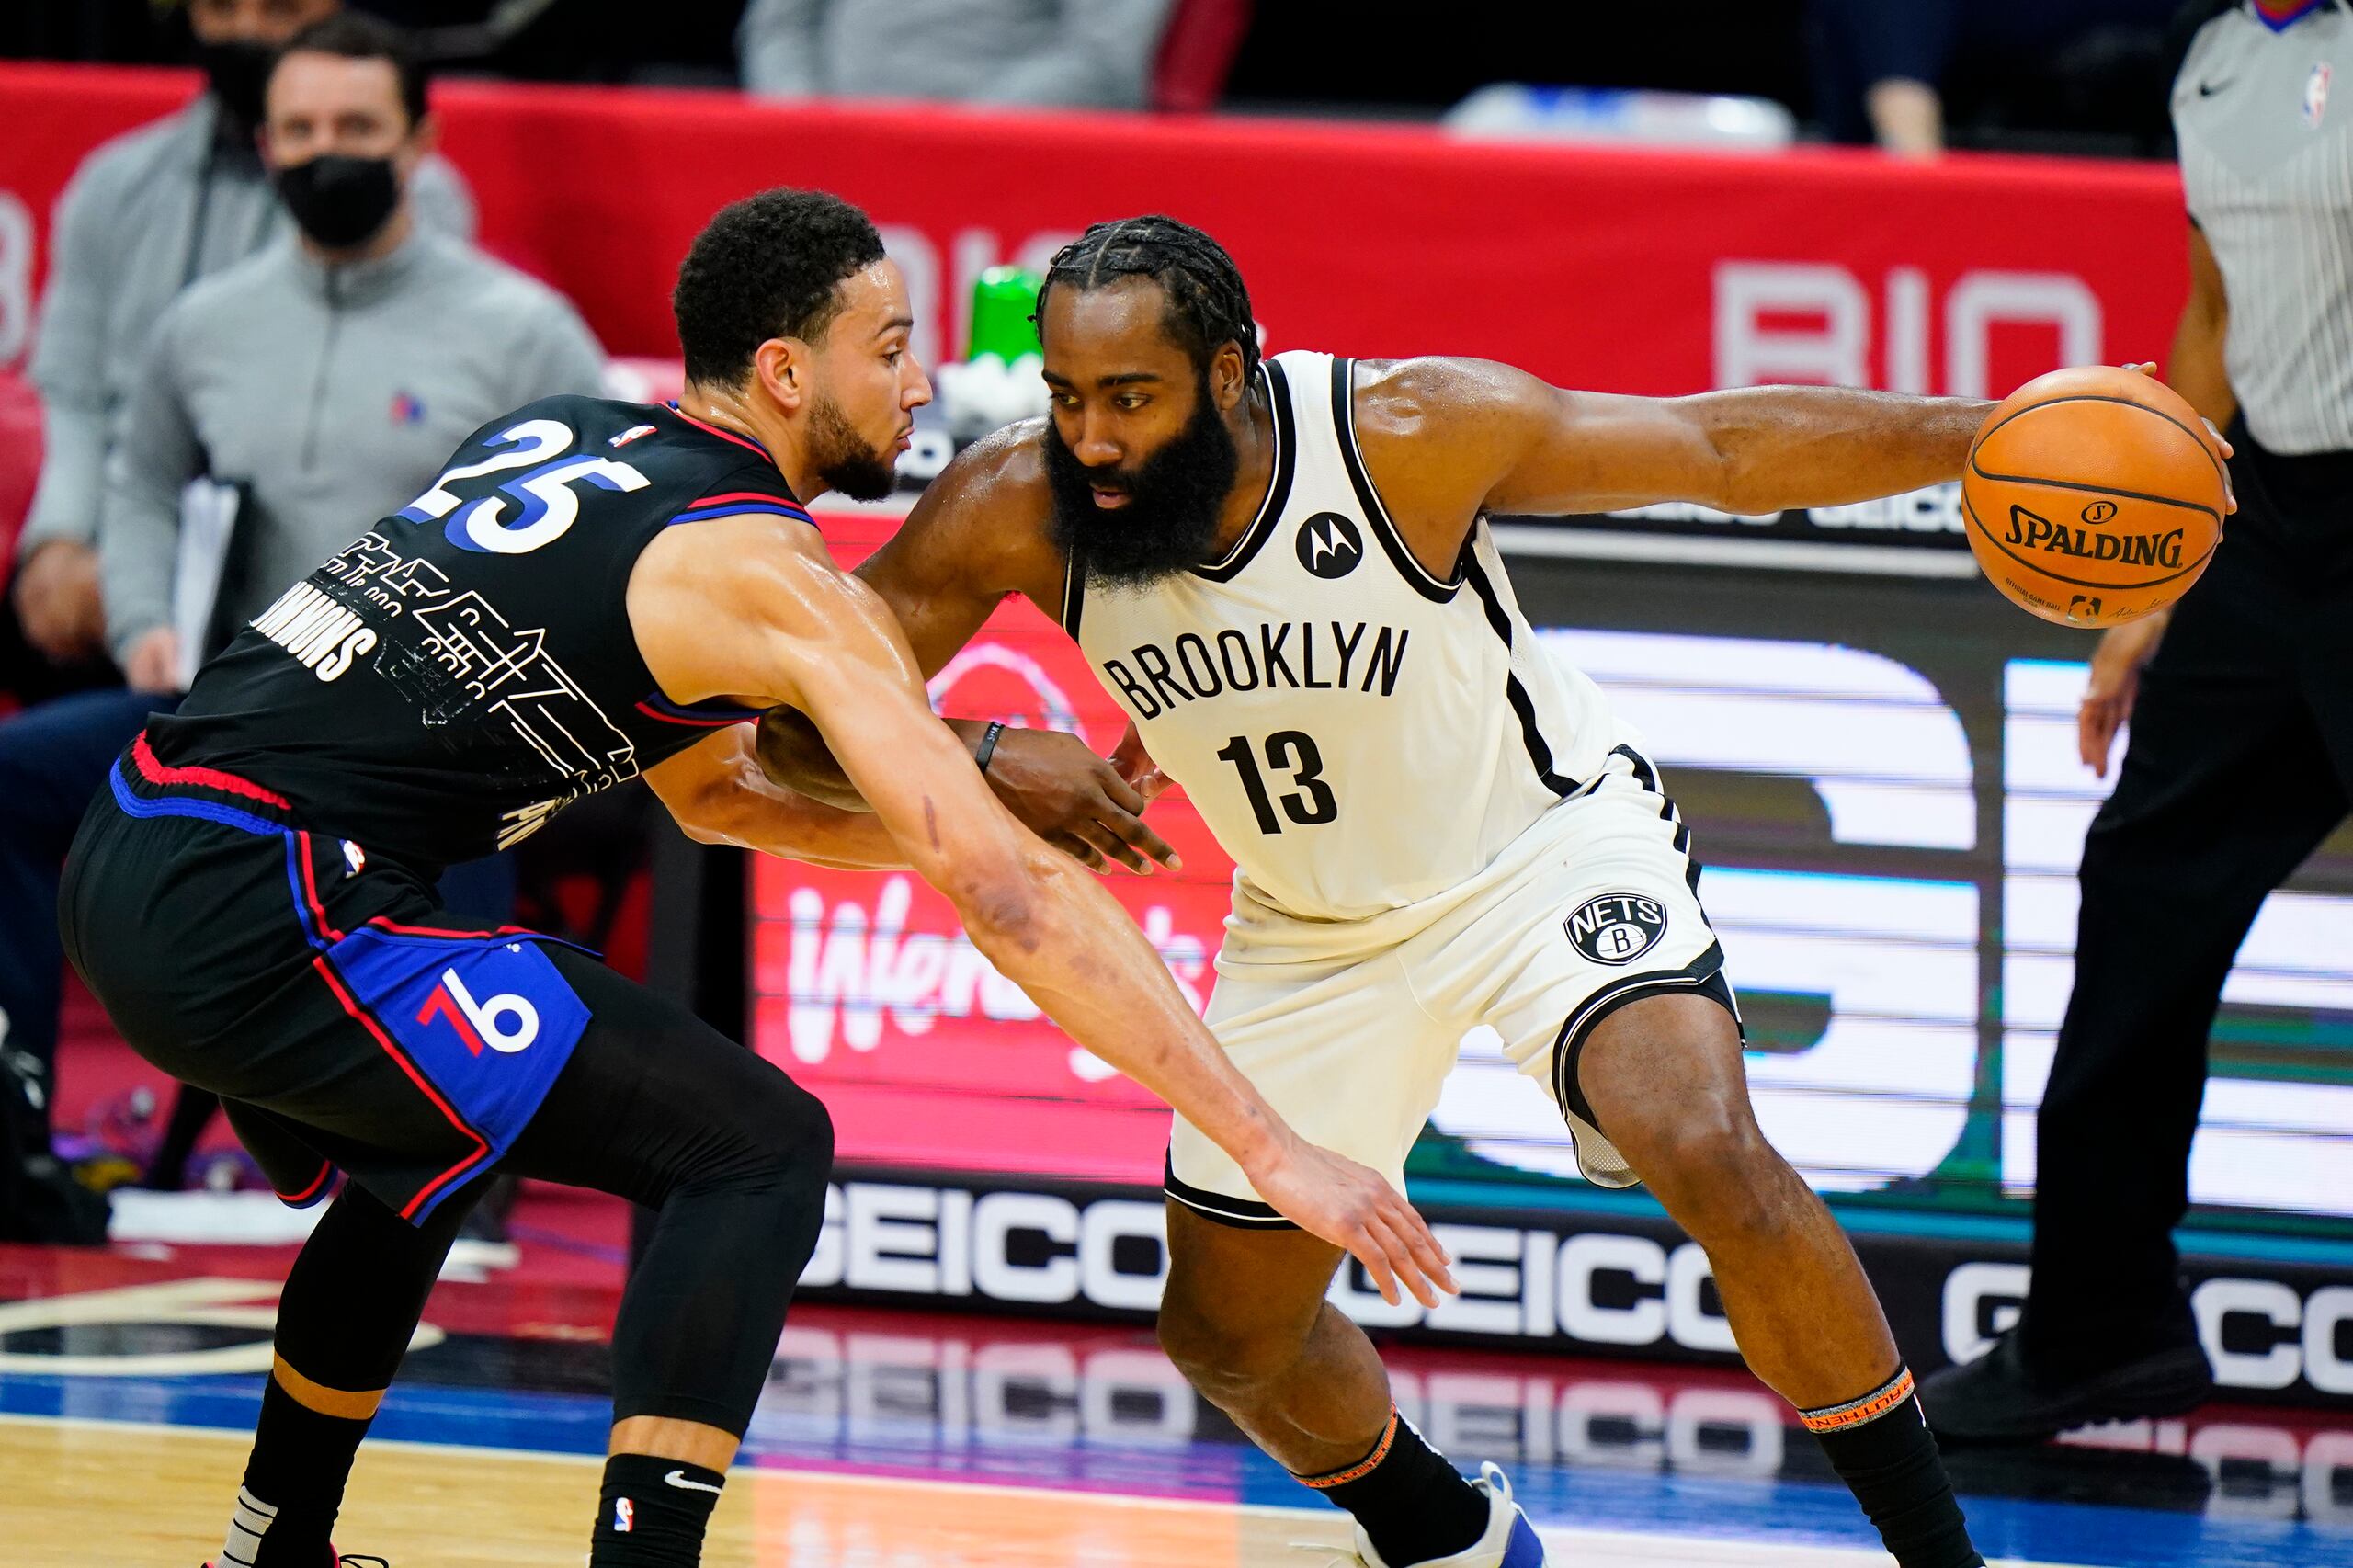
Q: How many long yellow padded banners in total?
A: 0